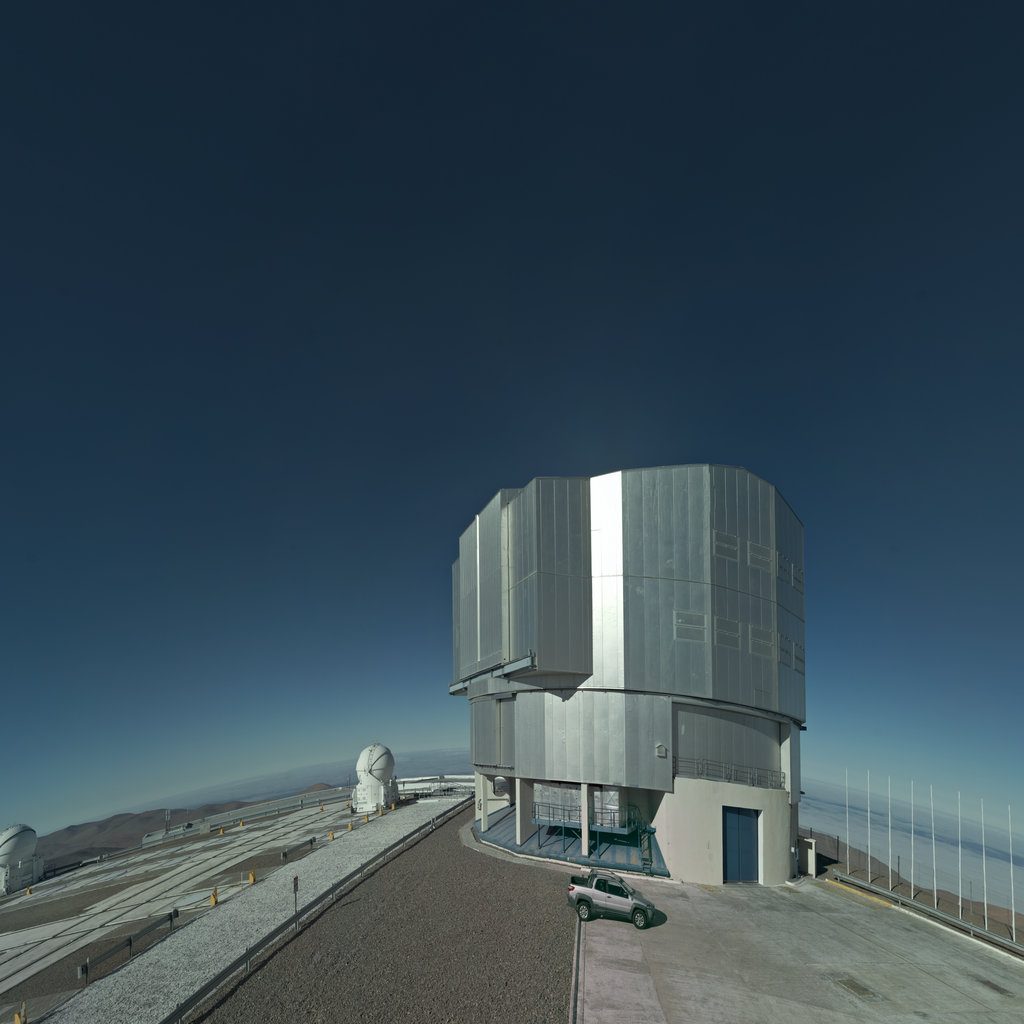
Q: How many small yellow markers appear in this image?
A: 13